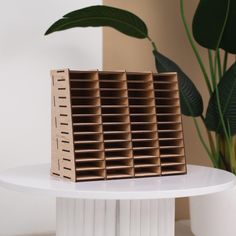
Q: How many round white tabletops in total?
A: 1